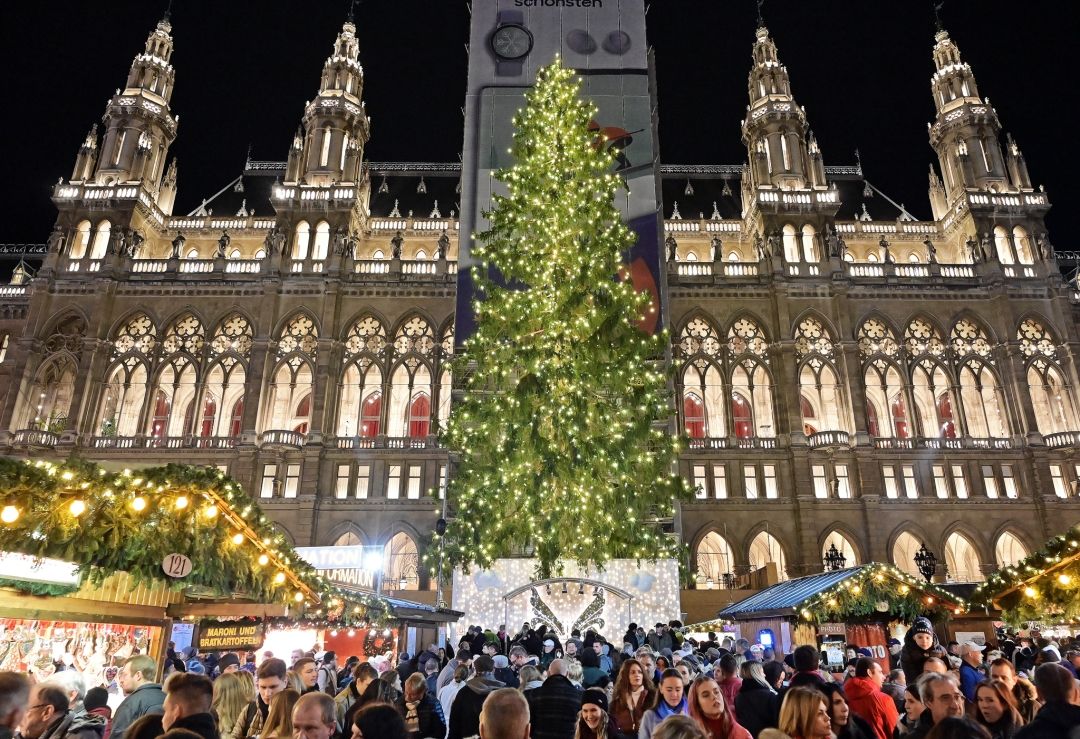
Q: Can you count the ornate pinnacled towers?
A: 4